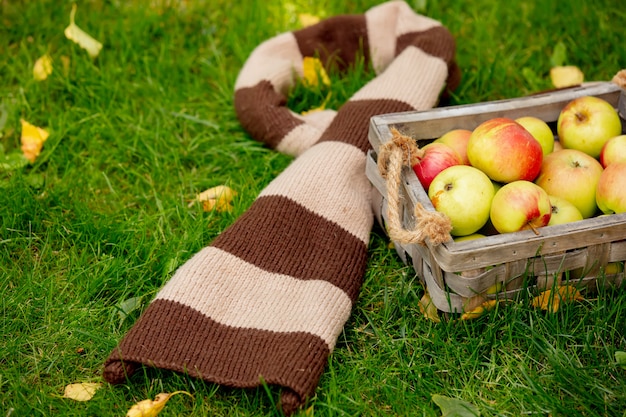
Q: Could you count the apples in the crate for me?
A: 11